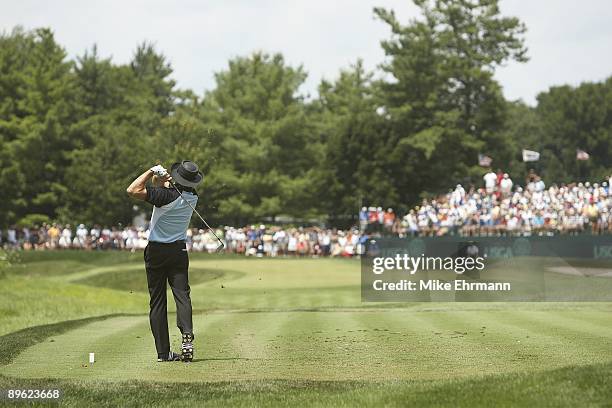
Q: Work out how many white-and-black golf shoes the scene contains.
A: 2